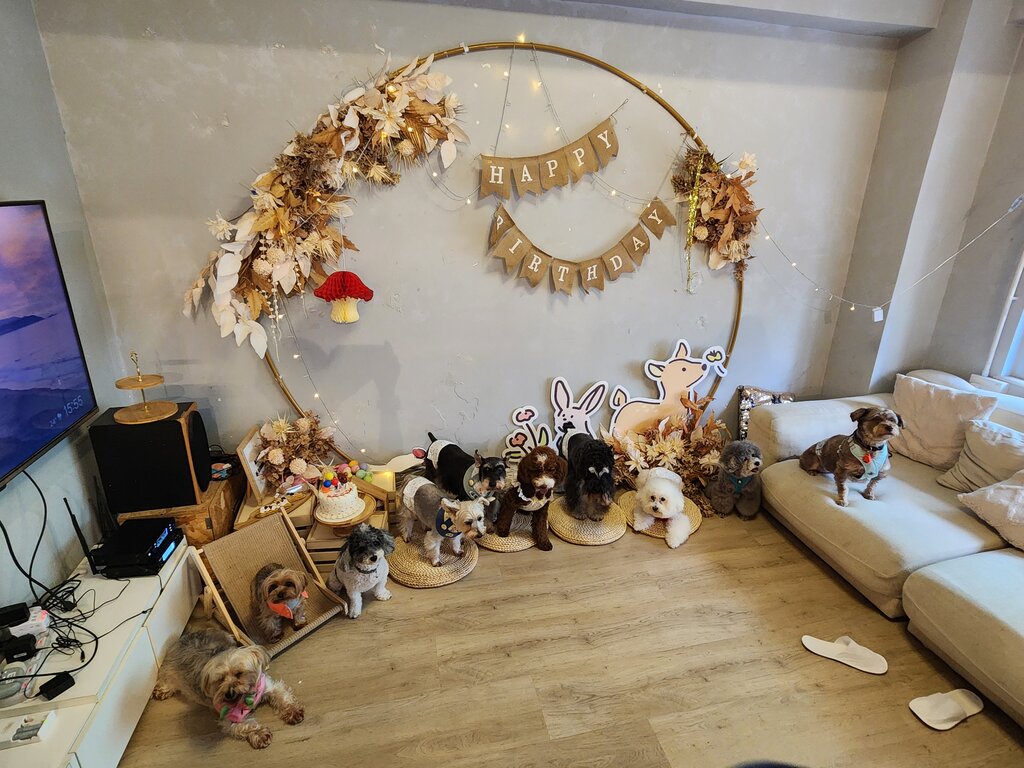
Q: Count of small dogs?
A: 10